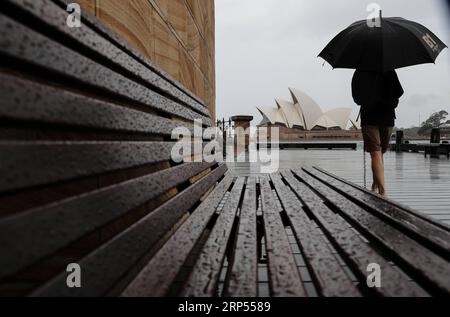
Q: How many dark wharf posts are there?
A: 2